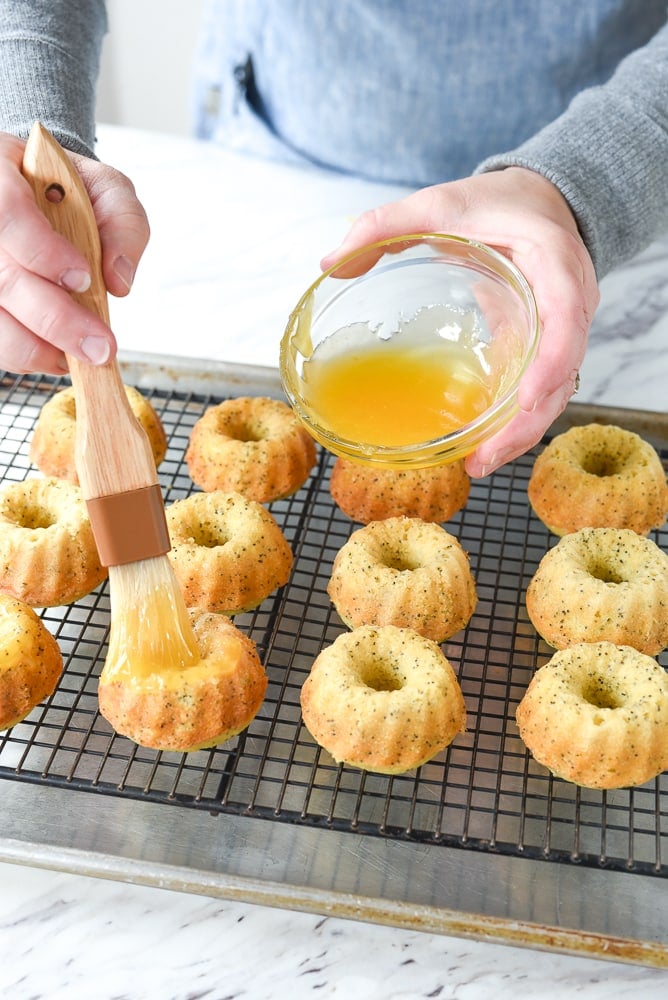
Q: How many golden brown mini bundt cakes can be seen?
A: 12